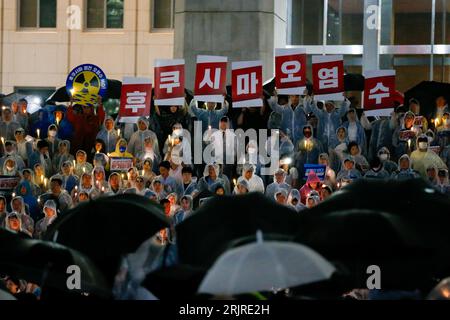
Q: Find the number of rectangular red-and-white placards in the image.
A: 7